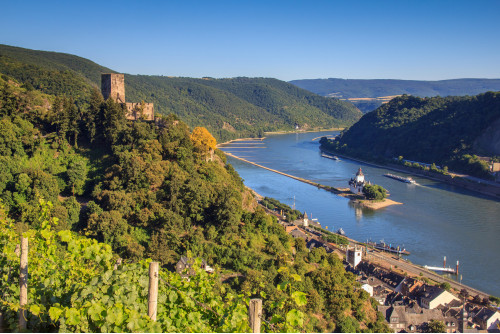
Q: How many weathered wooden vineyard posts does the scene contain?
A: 3